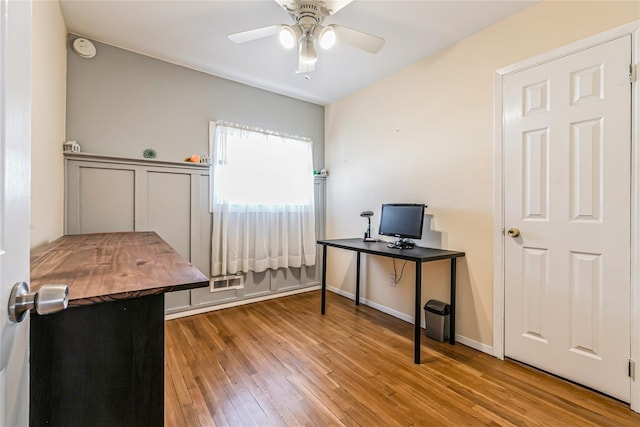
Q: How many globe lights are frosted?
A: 3